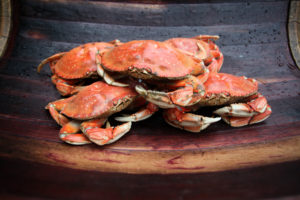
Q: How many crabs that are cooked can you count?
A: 5